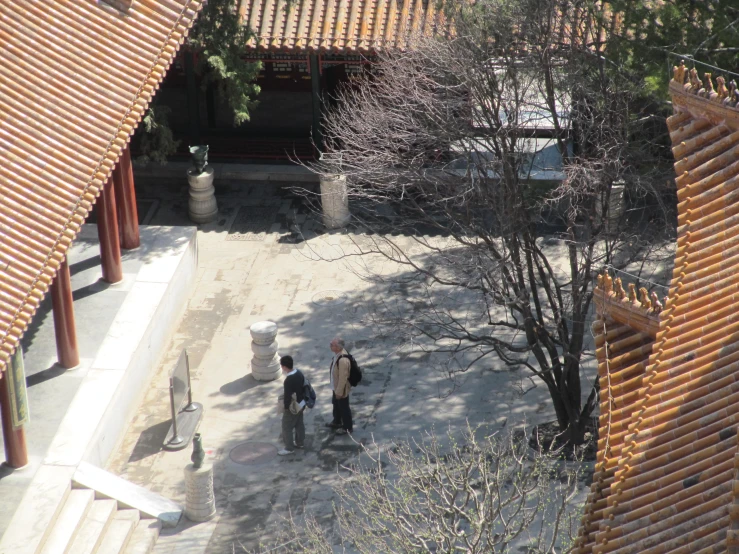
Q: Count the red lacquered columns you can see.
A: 4